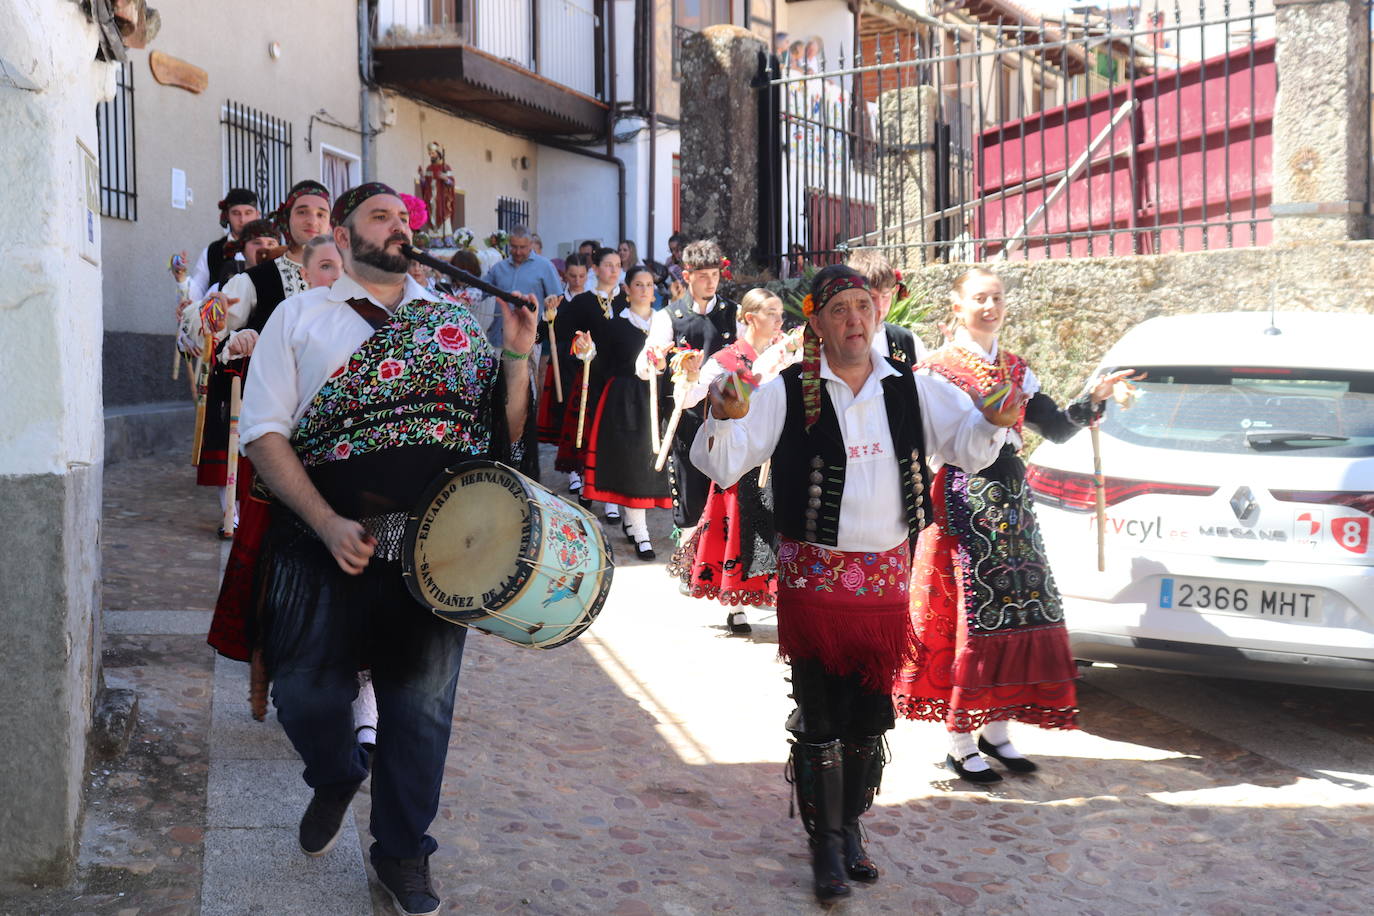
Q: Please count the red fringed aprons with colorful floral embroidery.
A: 1